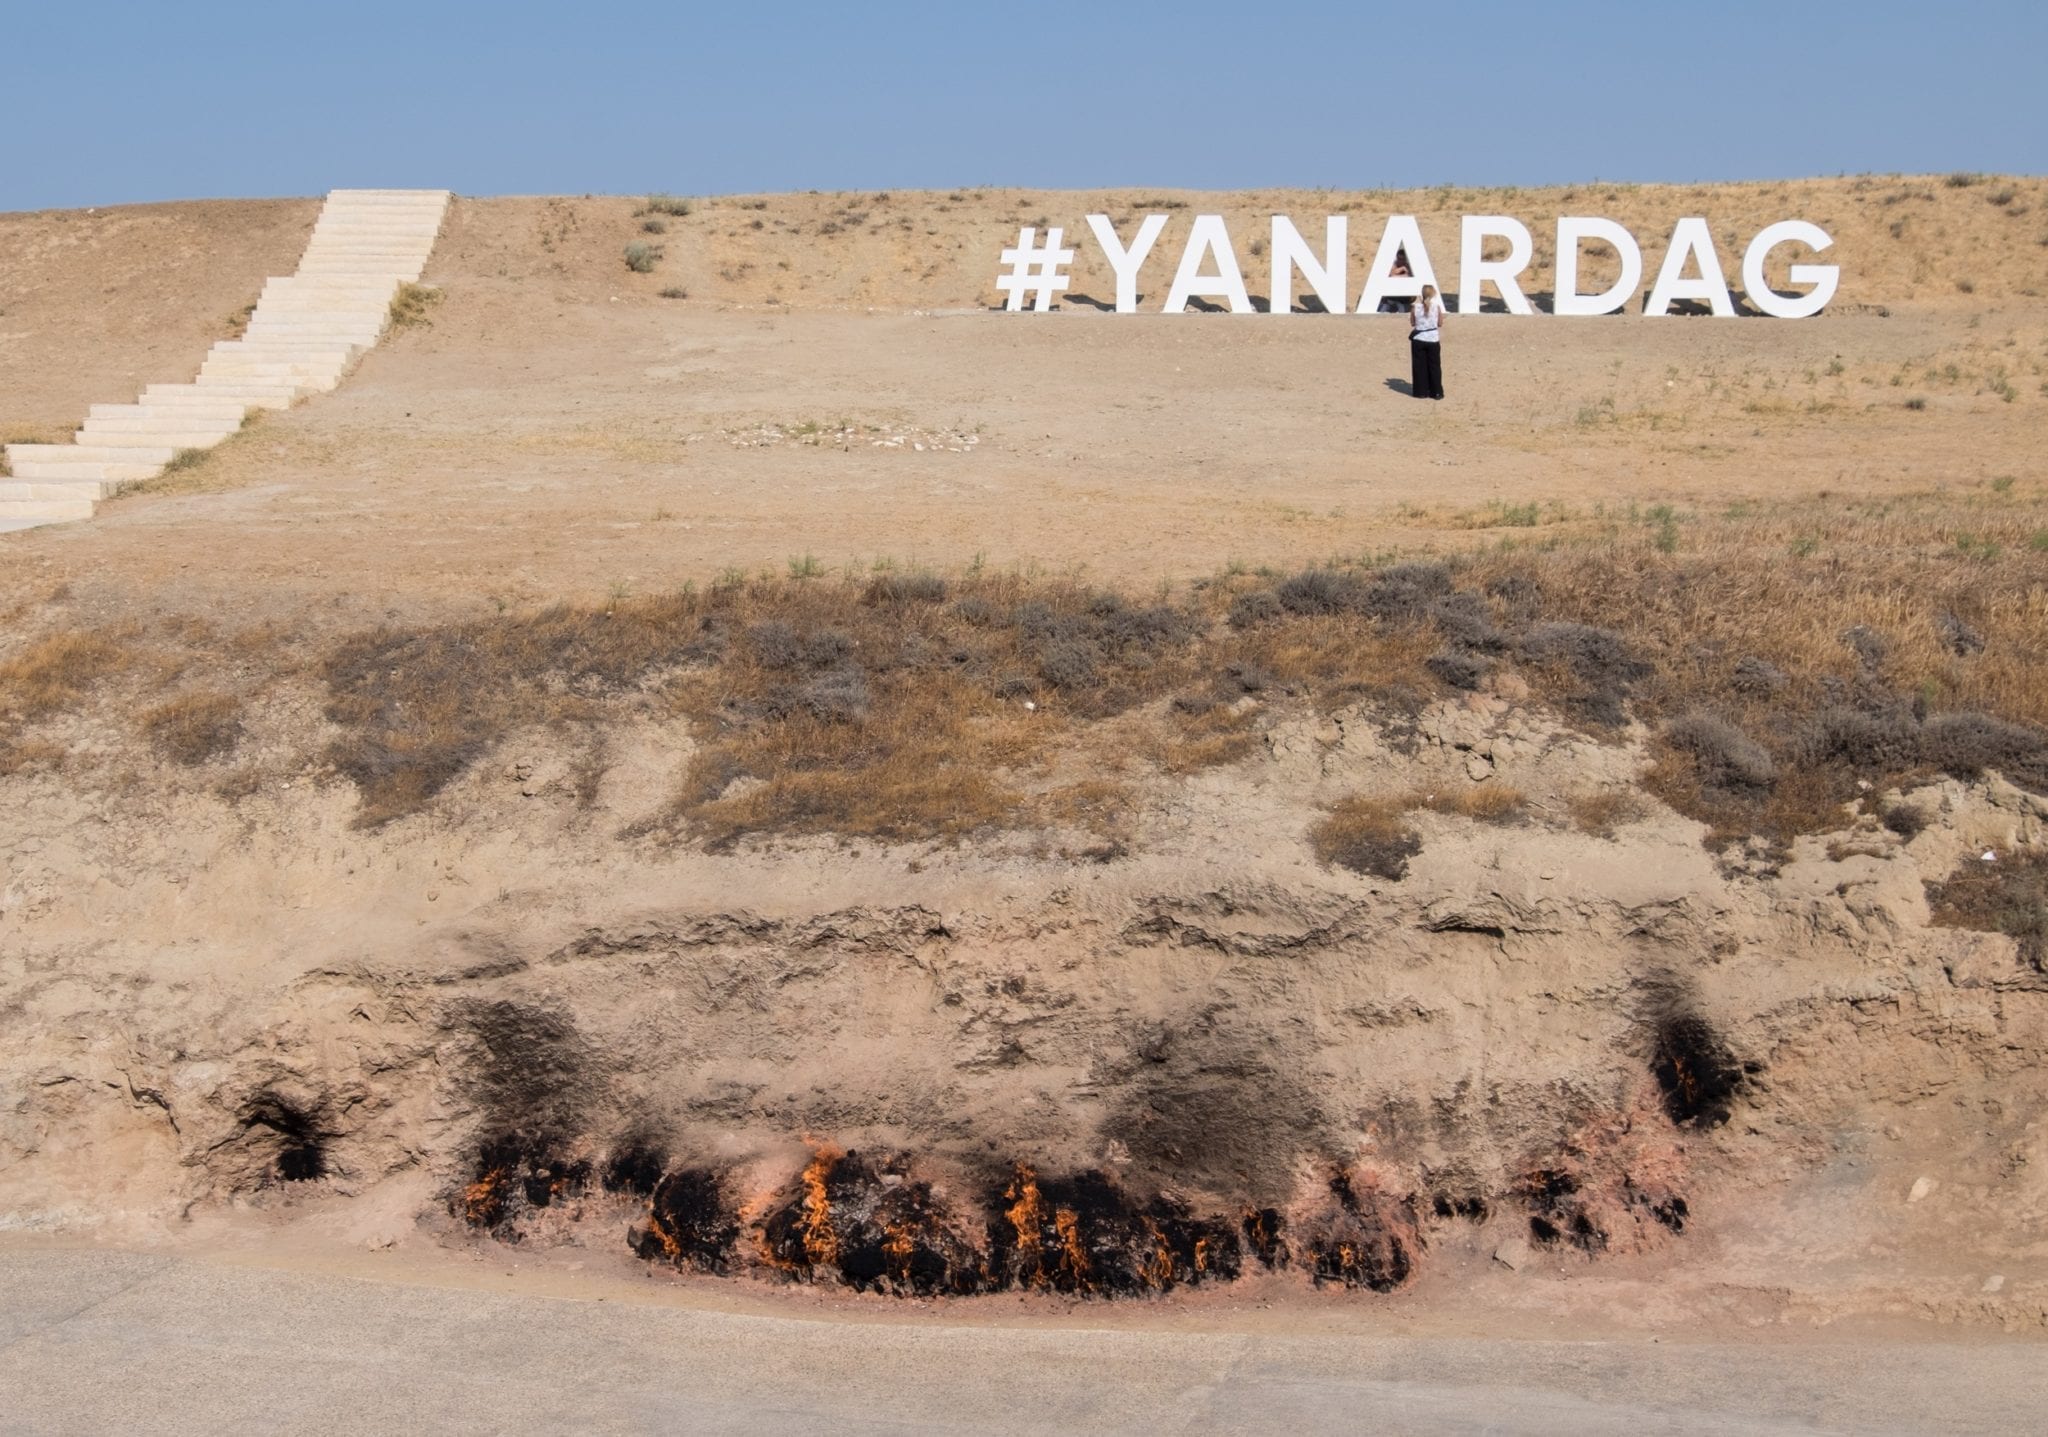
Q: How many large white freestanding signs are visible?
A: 1